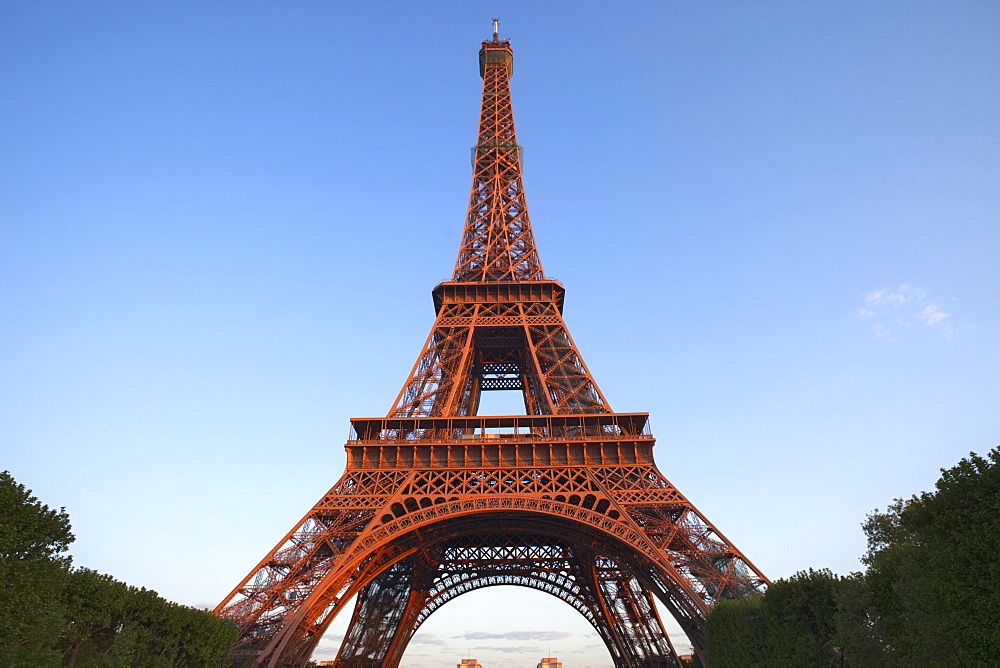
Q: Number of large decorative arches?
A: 2